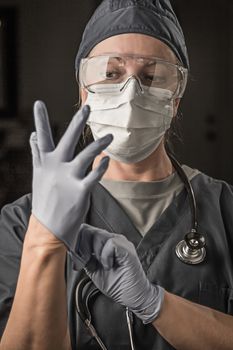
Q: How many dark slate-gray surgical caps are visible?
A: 1